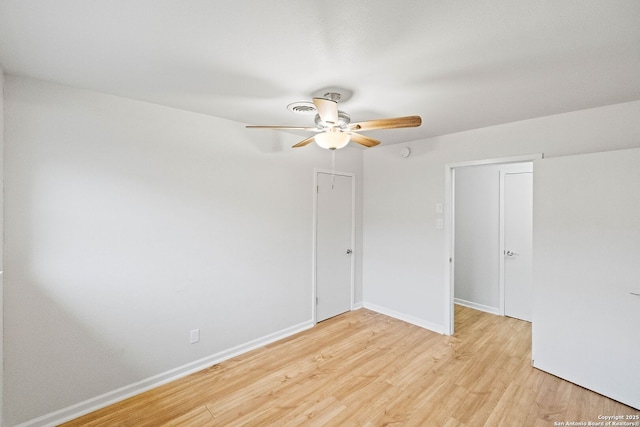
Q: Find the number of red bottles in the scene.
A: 0